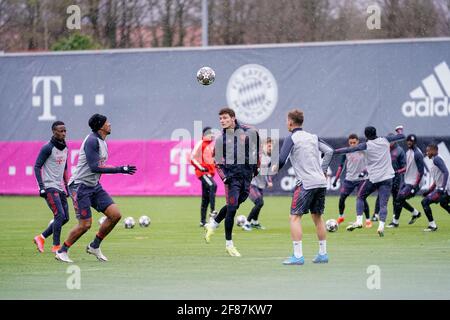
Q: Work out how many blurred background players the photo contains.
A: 7